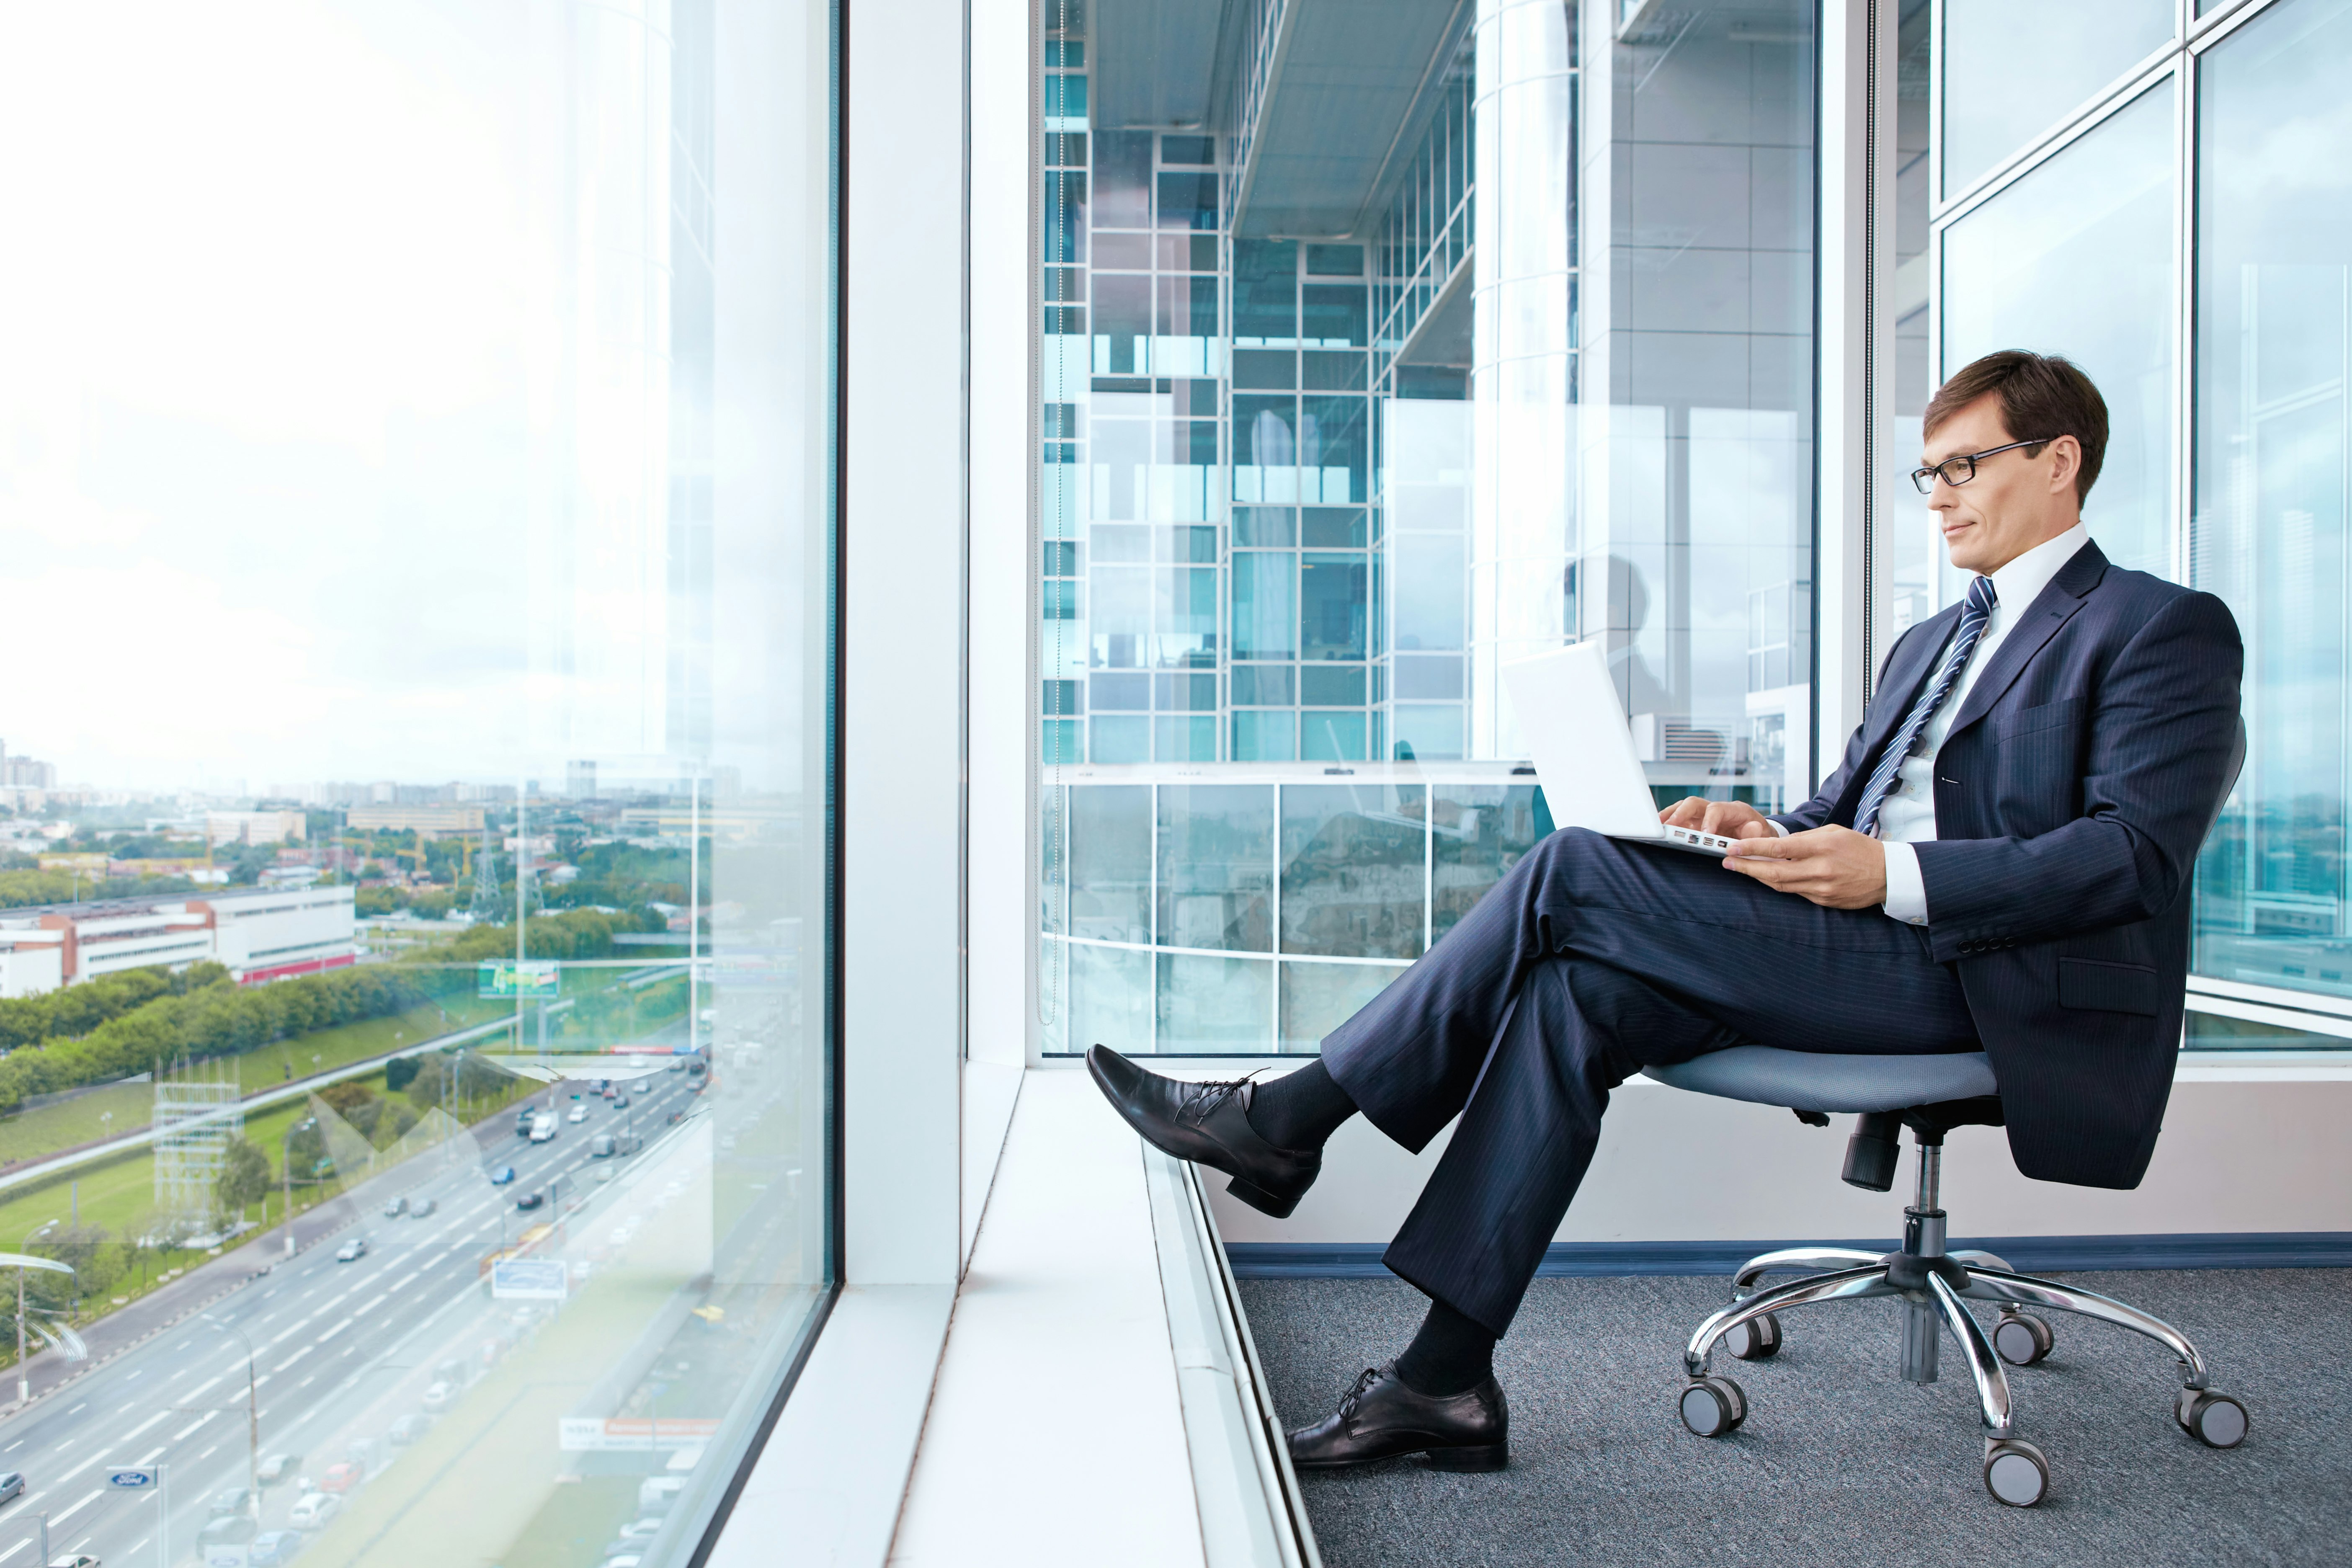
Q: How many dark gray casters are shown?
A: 5